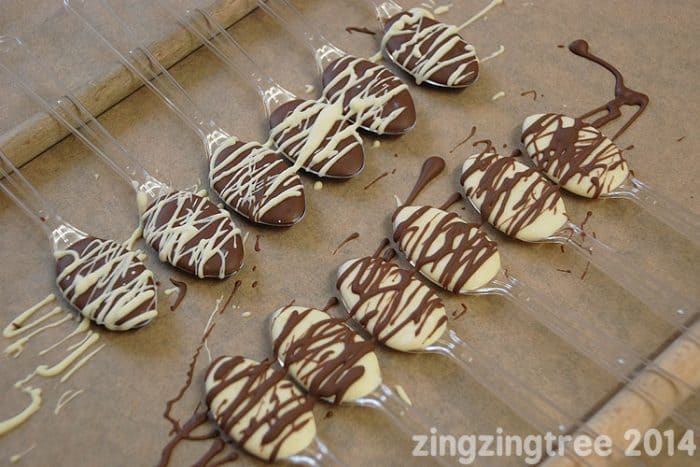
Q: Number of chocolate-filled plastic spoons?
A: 12